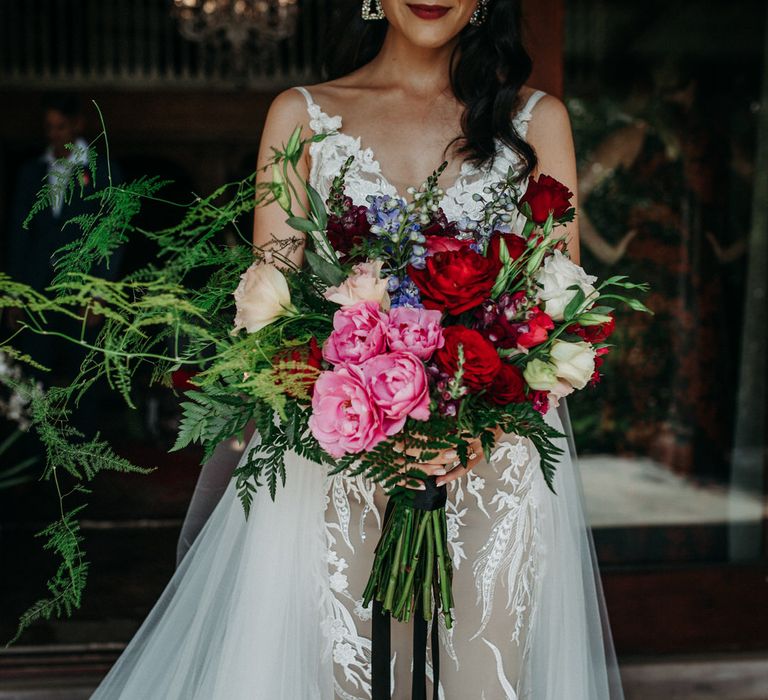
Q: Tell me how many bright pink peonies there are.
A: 4